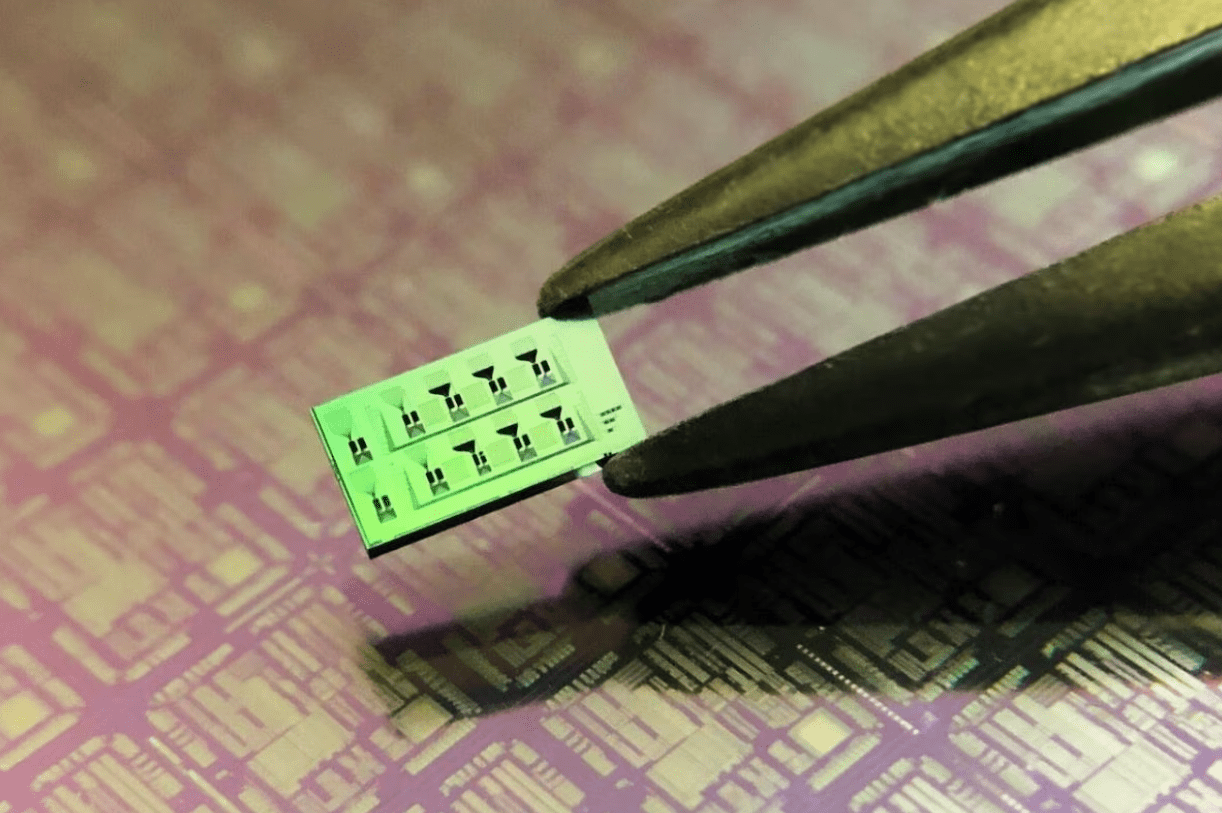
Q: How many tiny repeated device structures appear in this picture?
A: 10